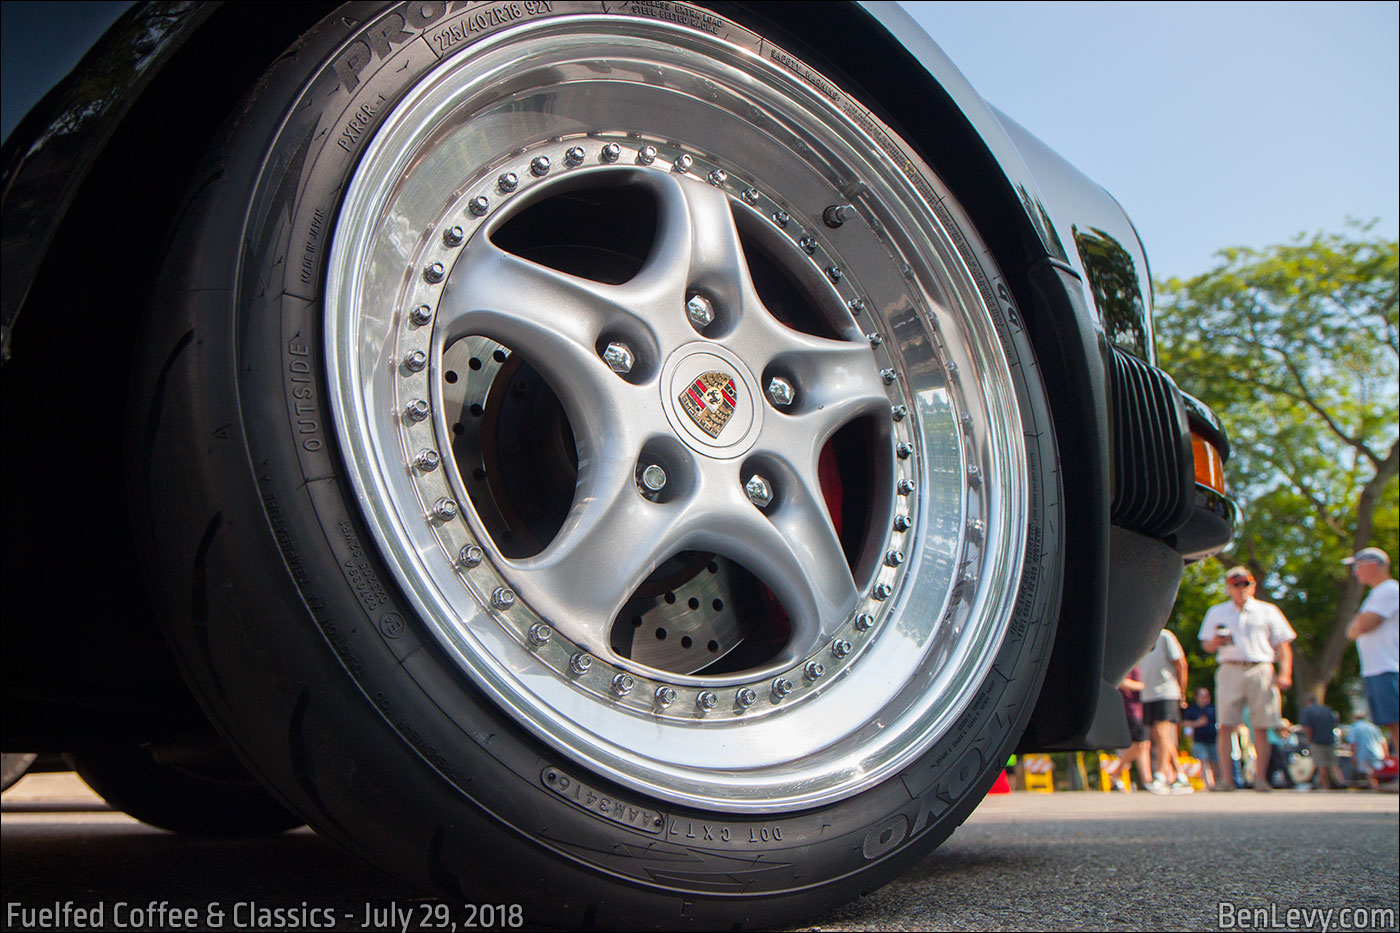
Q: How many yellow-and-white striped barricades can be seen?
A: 3